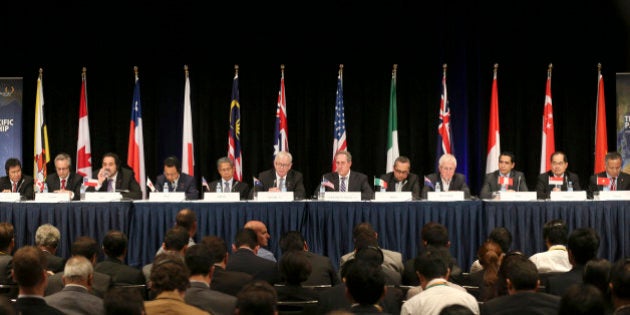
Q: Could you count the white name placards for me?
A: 12